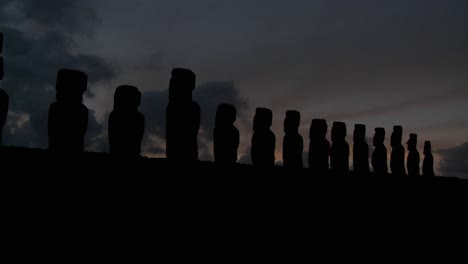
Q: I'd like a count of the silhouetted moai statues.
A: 14